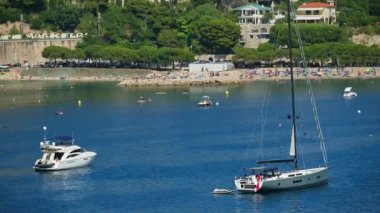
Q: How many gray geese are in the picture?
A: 0